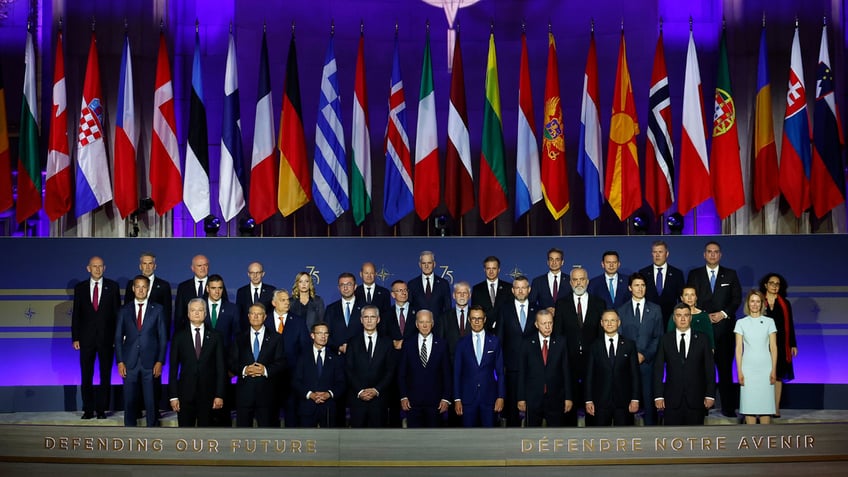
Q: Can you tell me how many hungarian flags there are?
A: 1